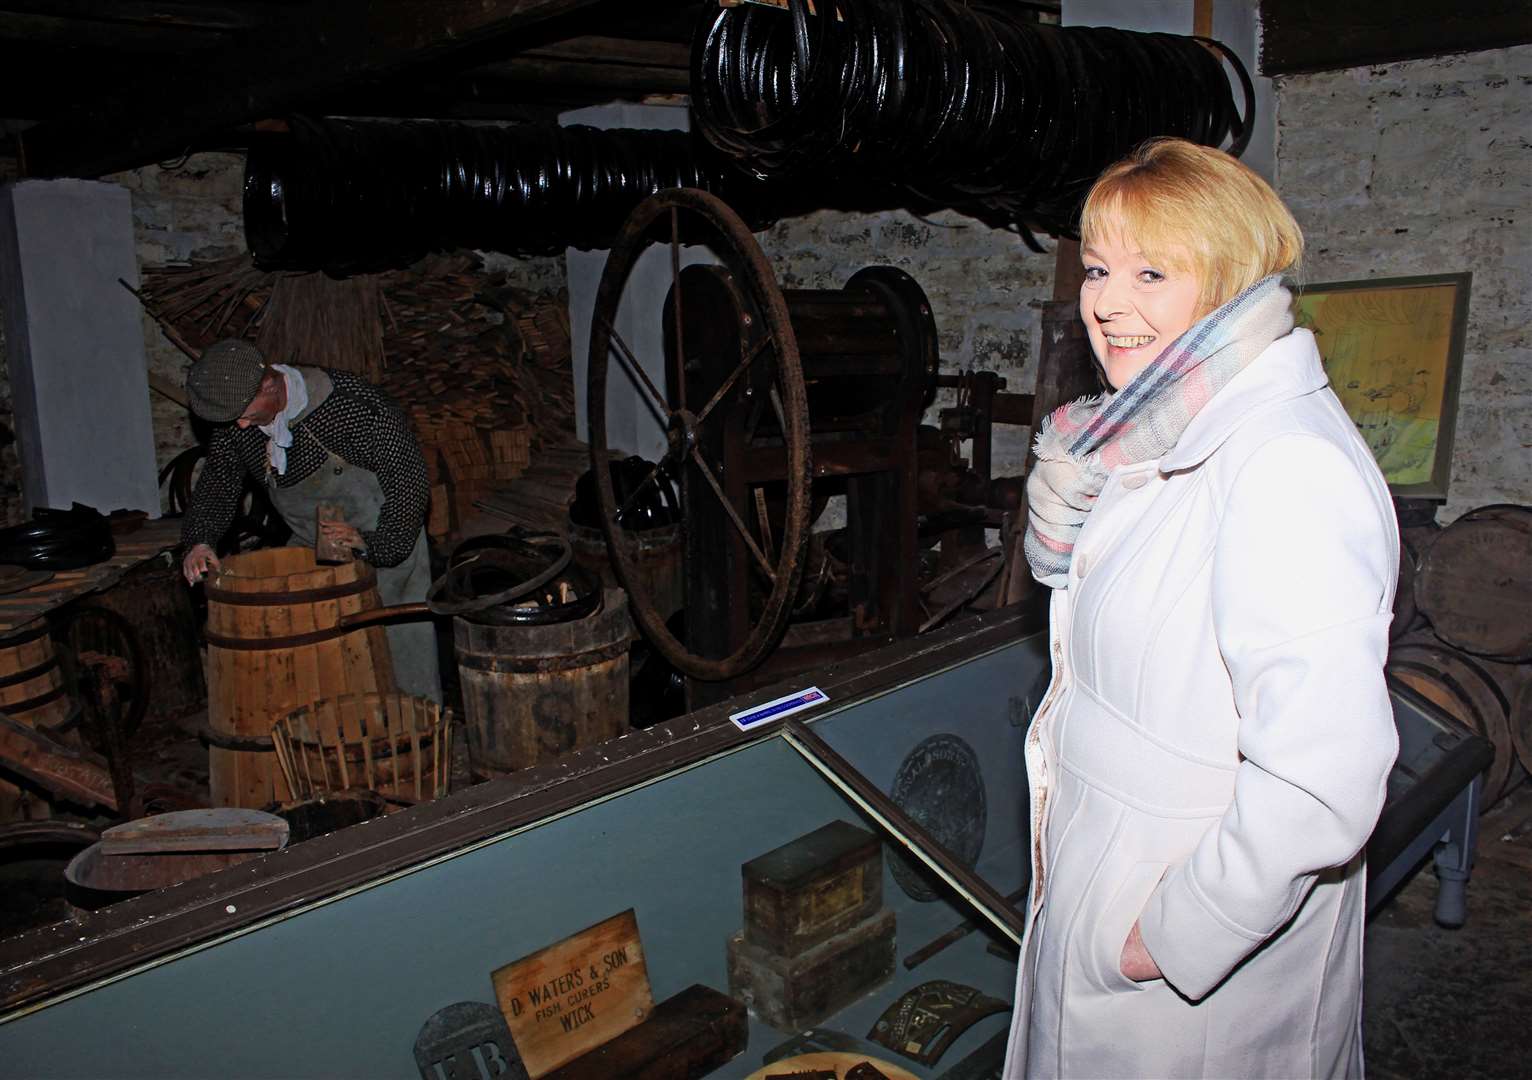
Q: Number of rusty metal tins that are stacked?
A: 2